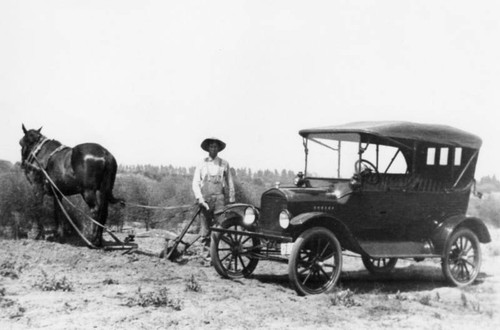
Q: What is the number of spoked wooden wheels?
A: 4